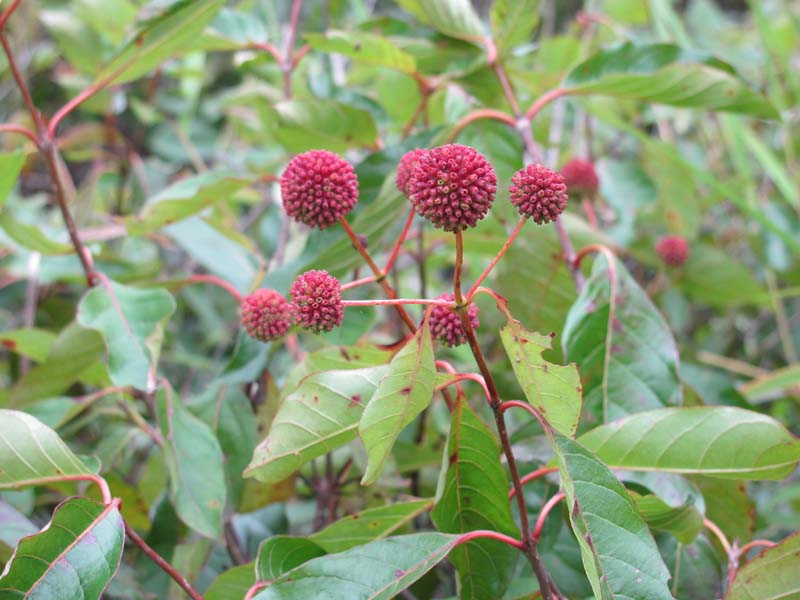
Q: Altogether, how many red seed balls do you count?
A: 9